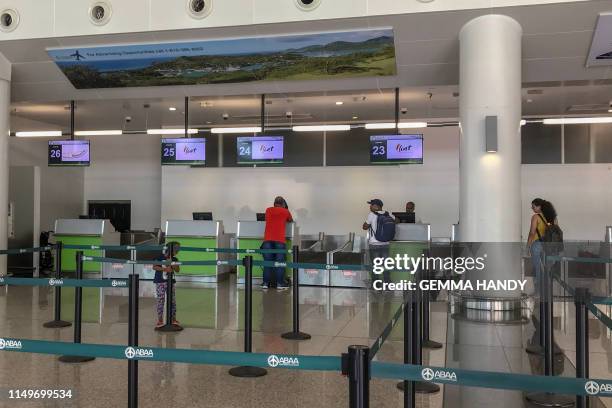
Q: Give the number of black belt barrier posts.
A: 13